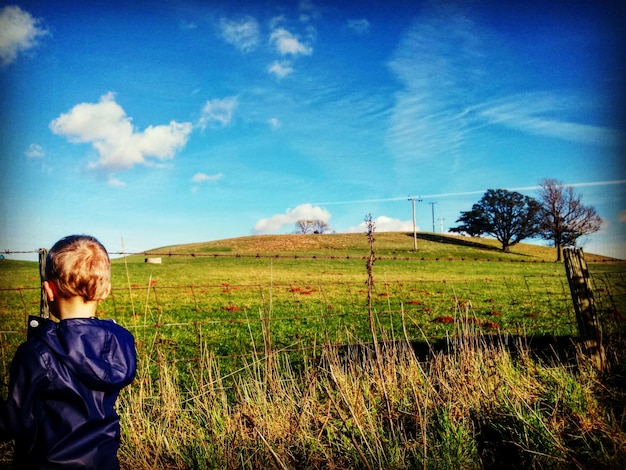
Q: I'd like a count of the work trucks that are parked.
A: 0